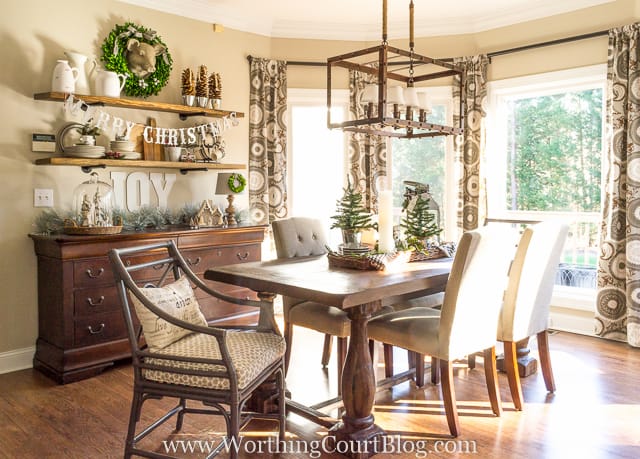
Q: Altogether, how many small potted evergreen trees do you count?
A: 2